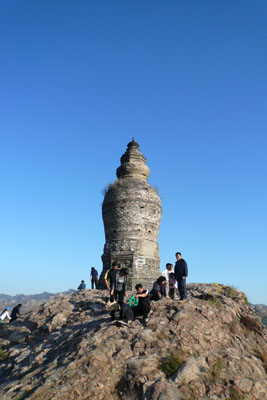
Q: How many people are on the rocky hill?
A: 11